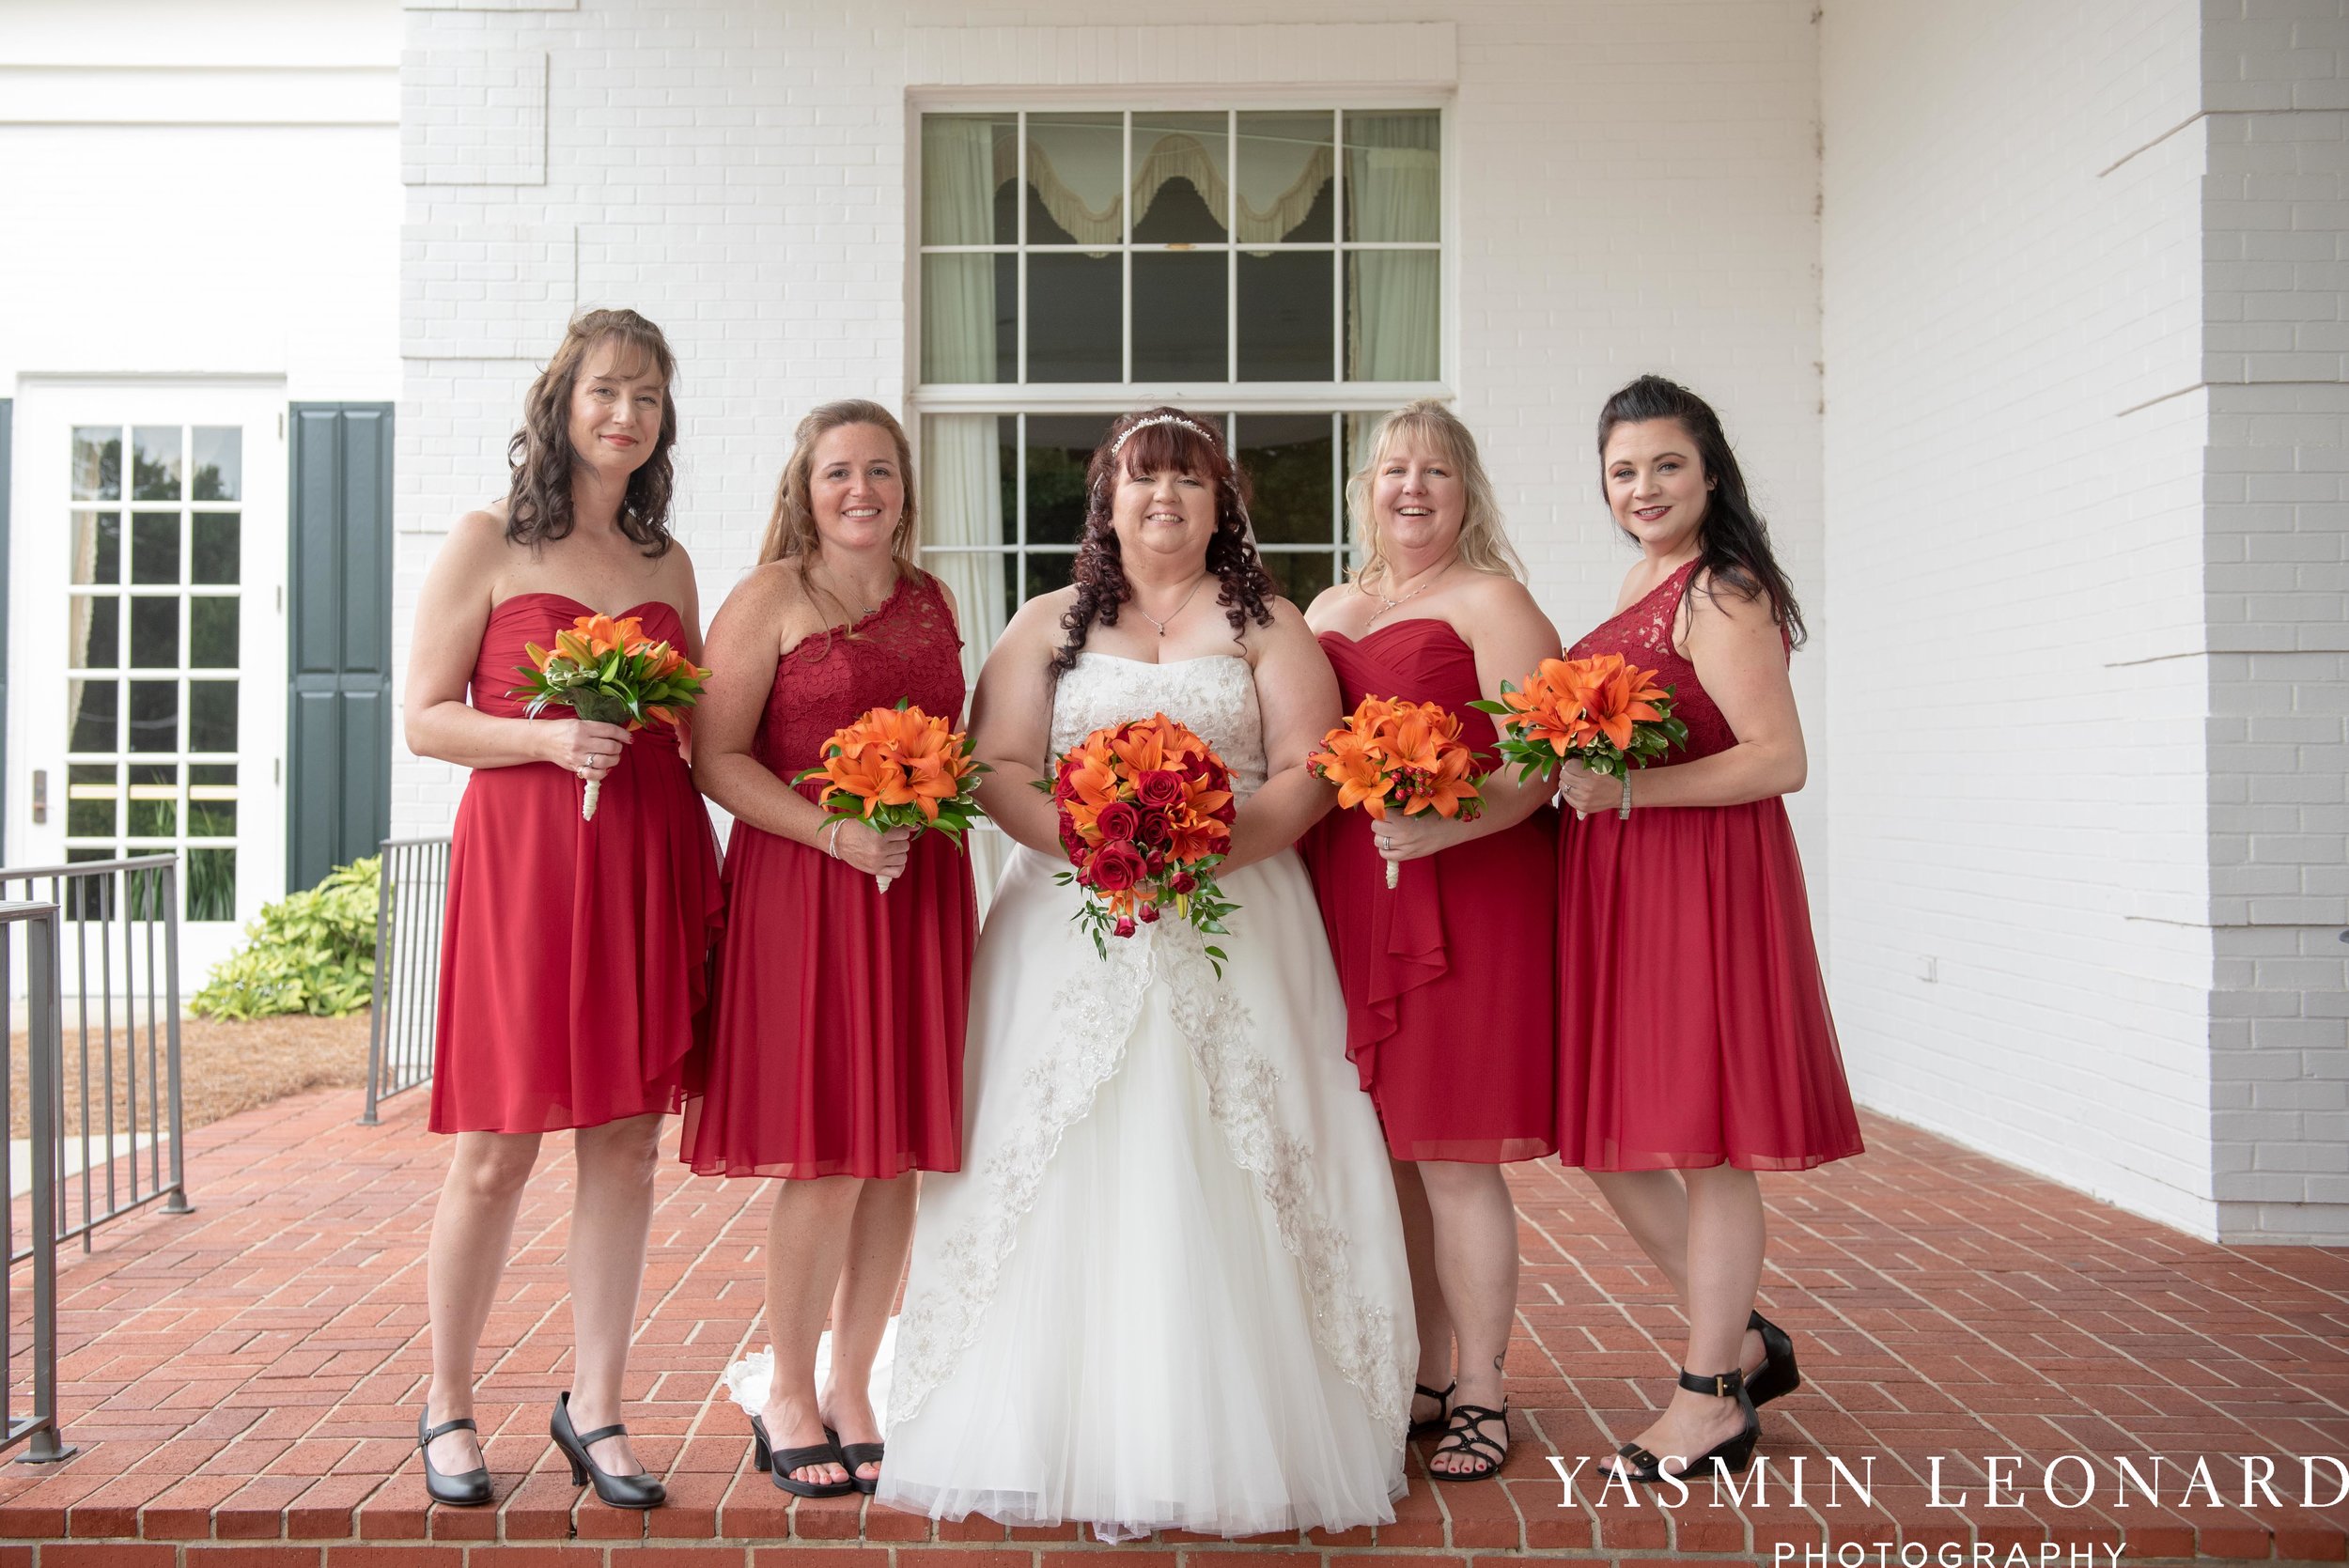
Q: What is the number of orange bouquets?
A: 4